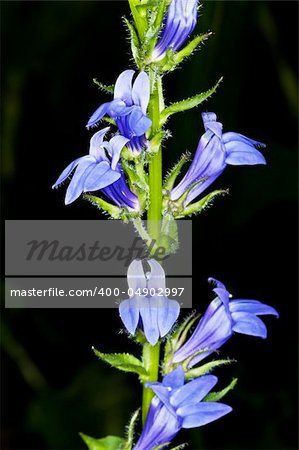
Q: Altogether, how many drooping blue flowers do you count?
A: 7